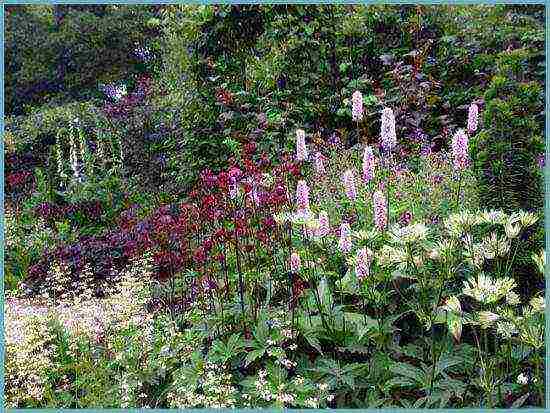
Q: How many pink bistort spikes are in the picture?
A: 14